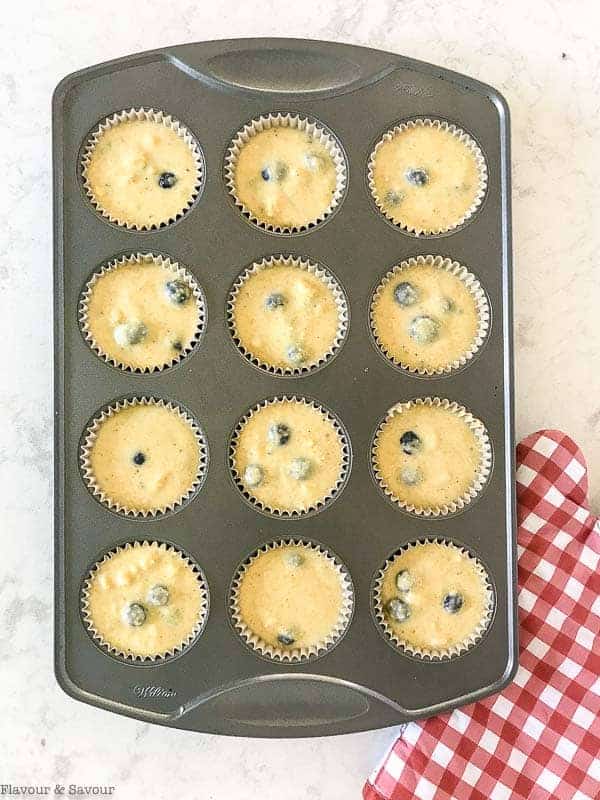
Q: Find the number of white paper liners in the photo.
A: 12